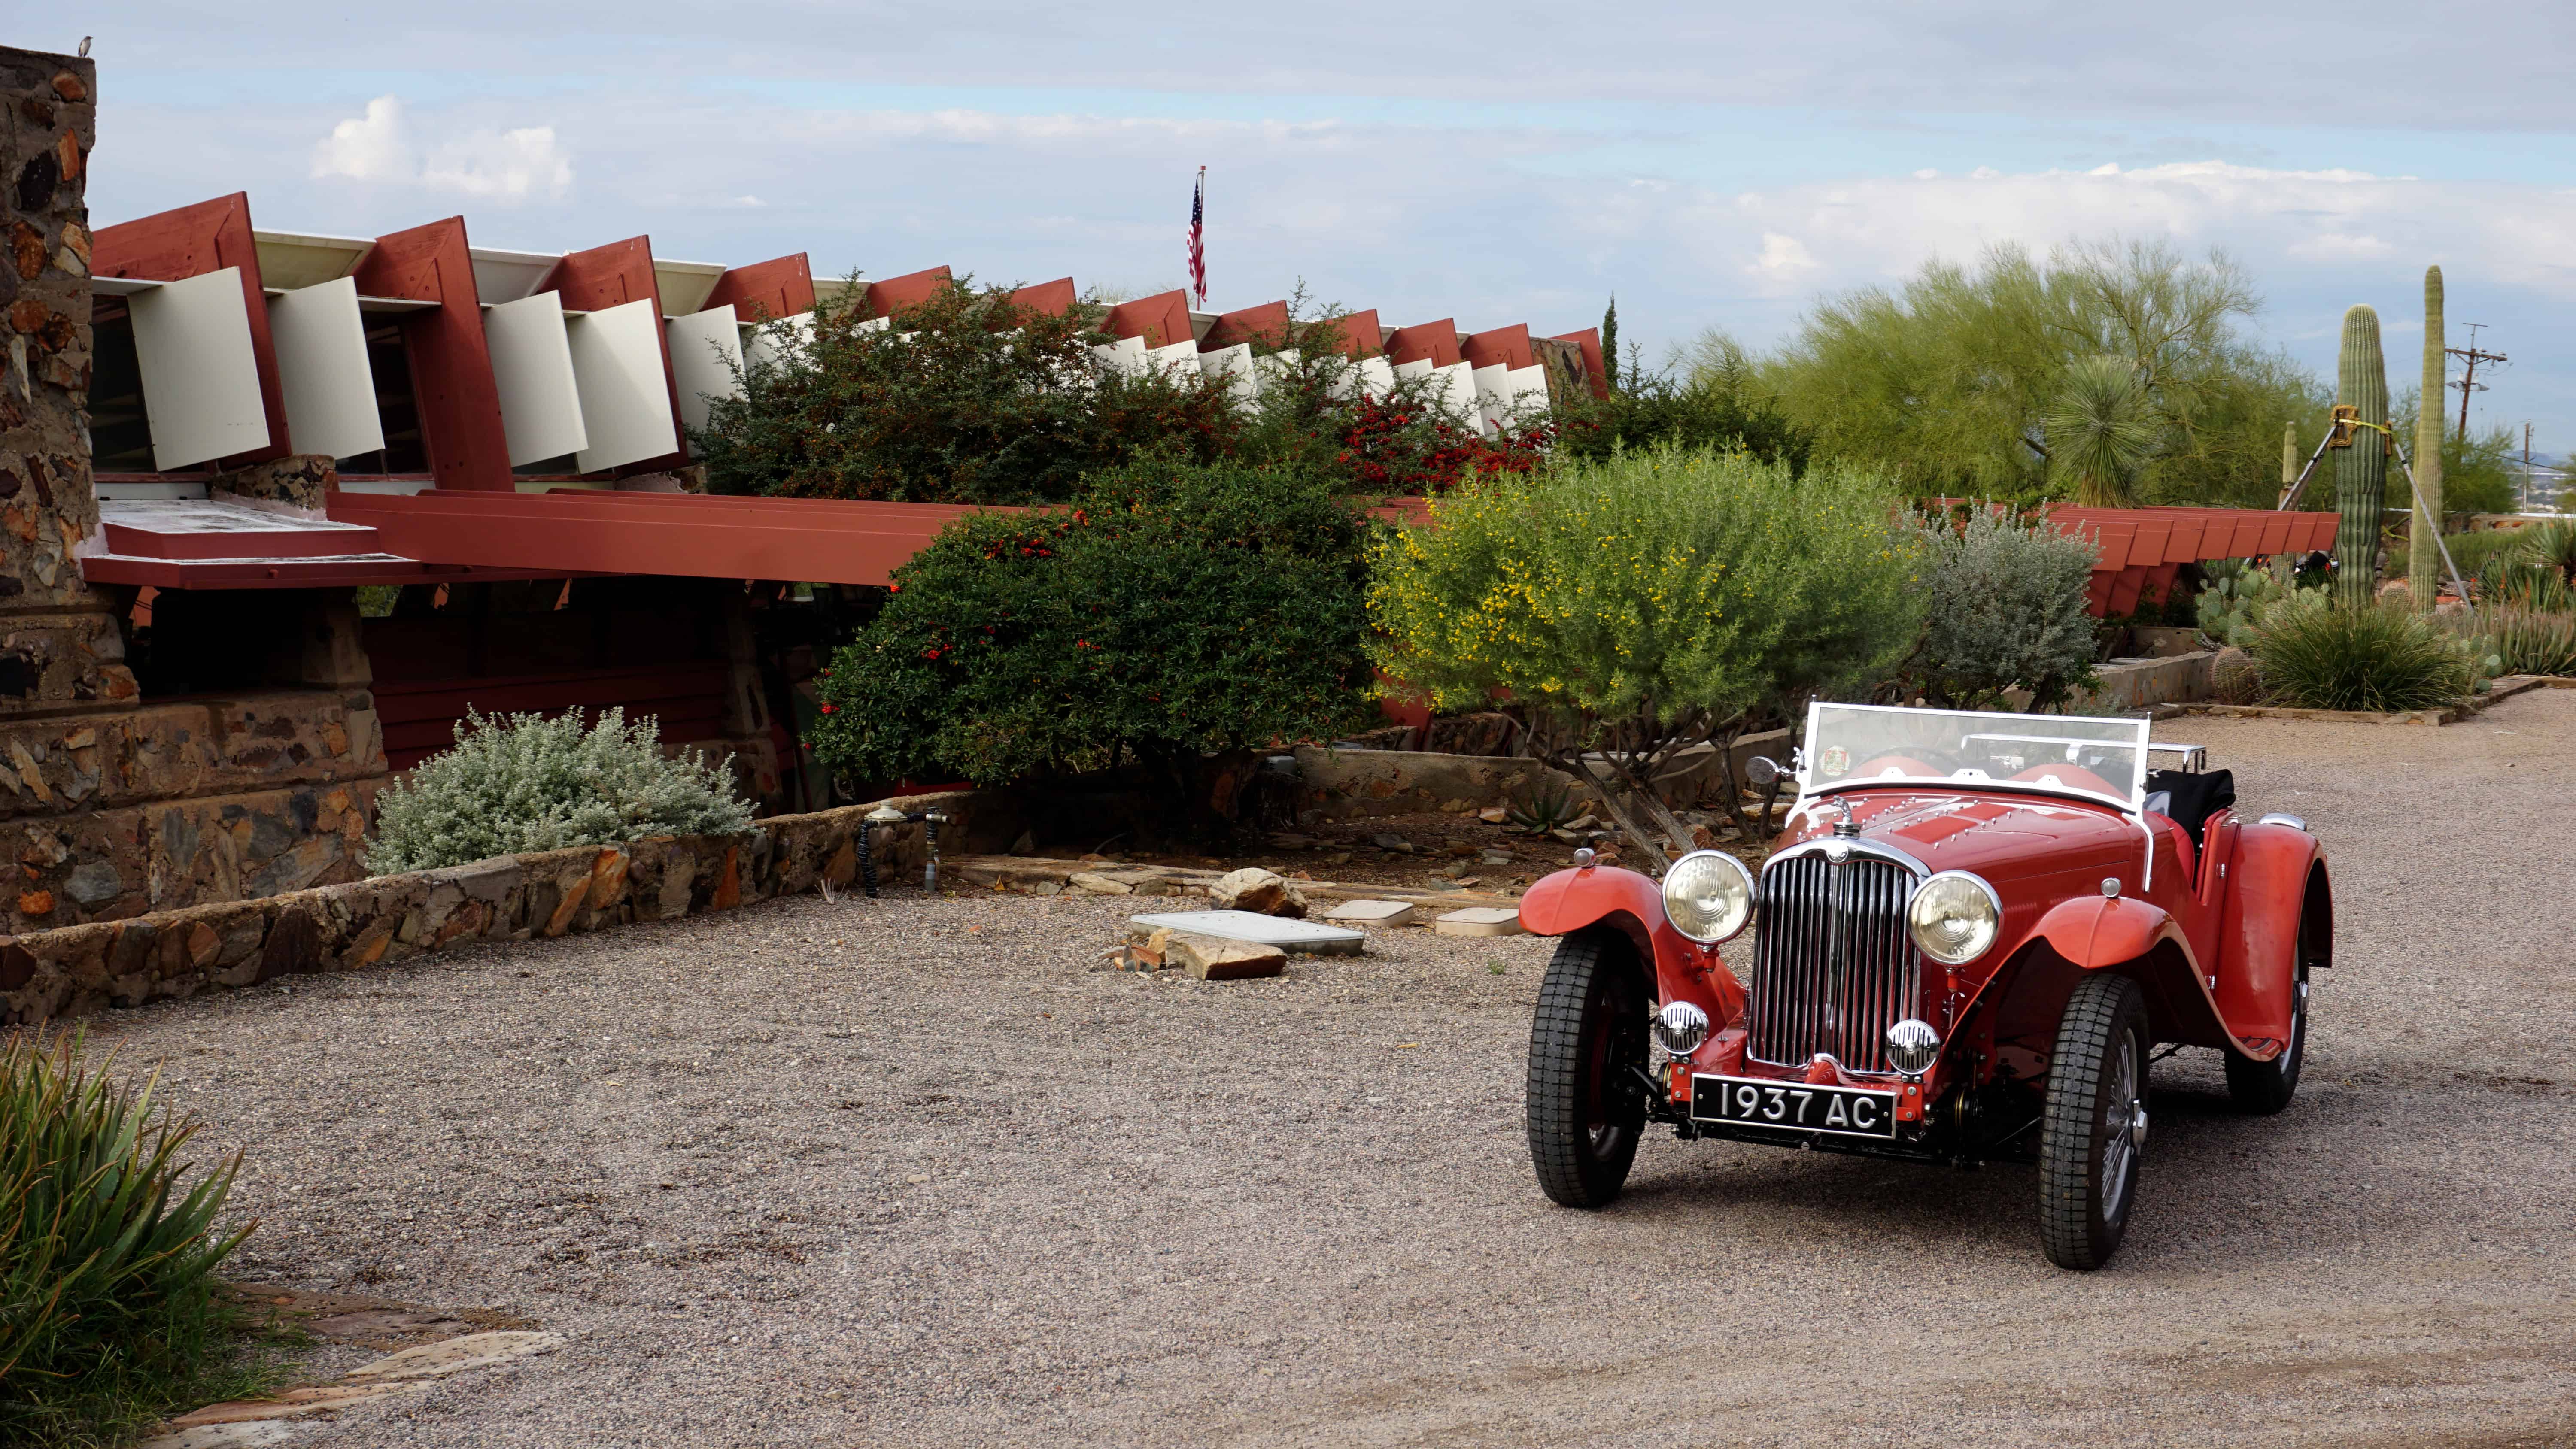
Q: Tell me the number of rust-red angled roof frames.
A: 12